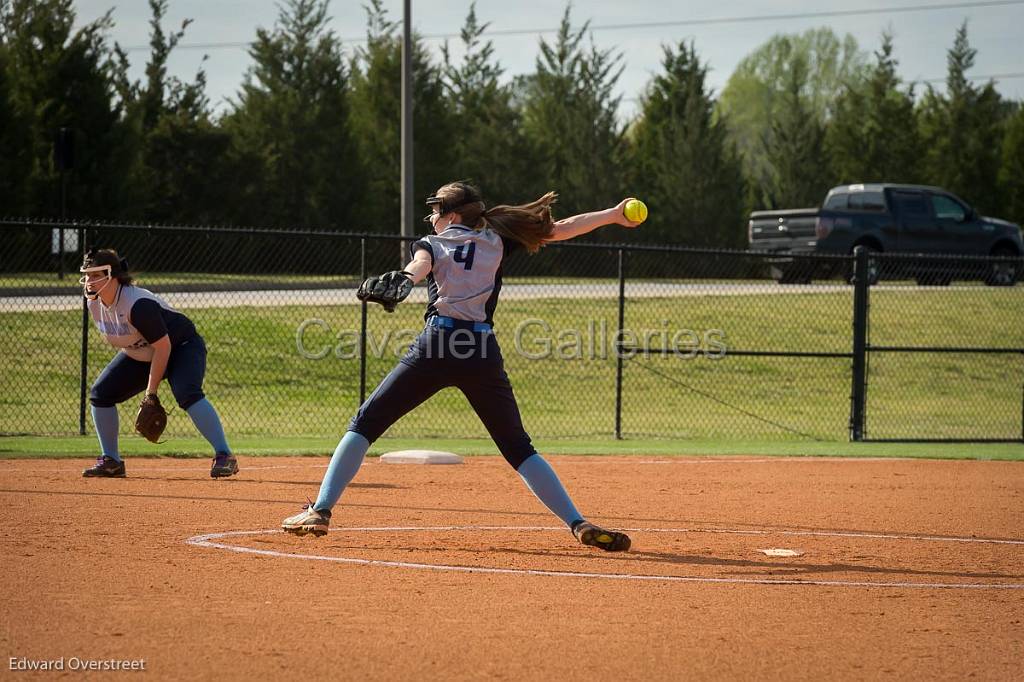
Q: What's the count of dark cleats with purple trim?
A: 2